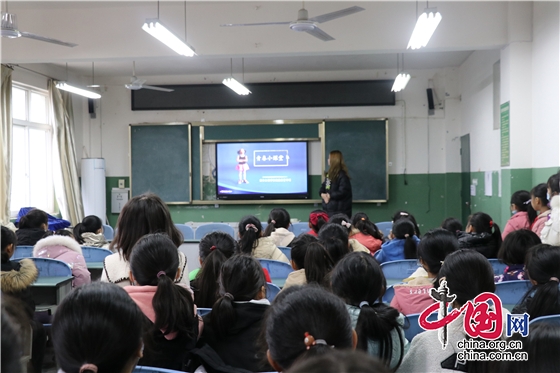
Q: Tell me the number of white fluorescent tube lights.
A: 5